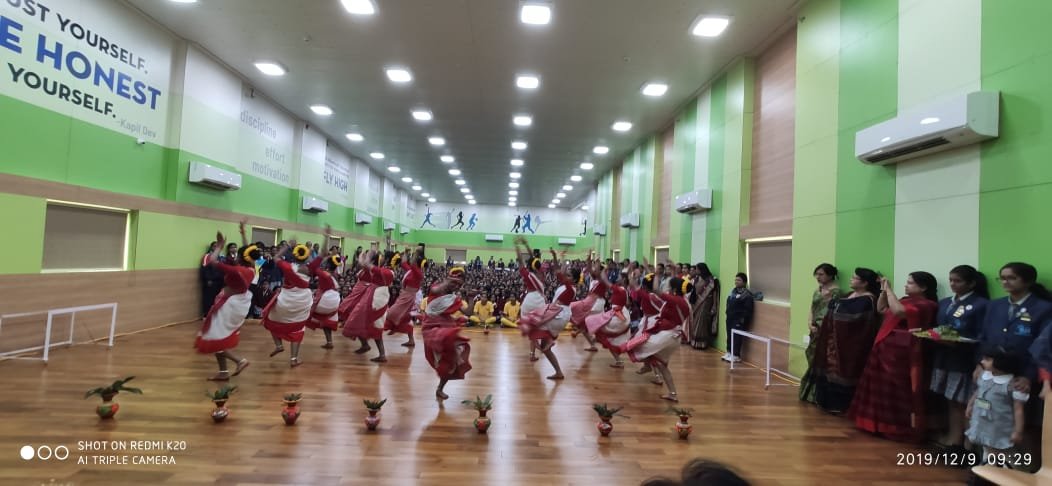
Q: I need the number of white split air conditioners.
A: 11